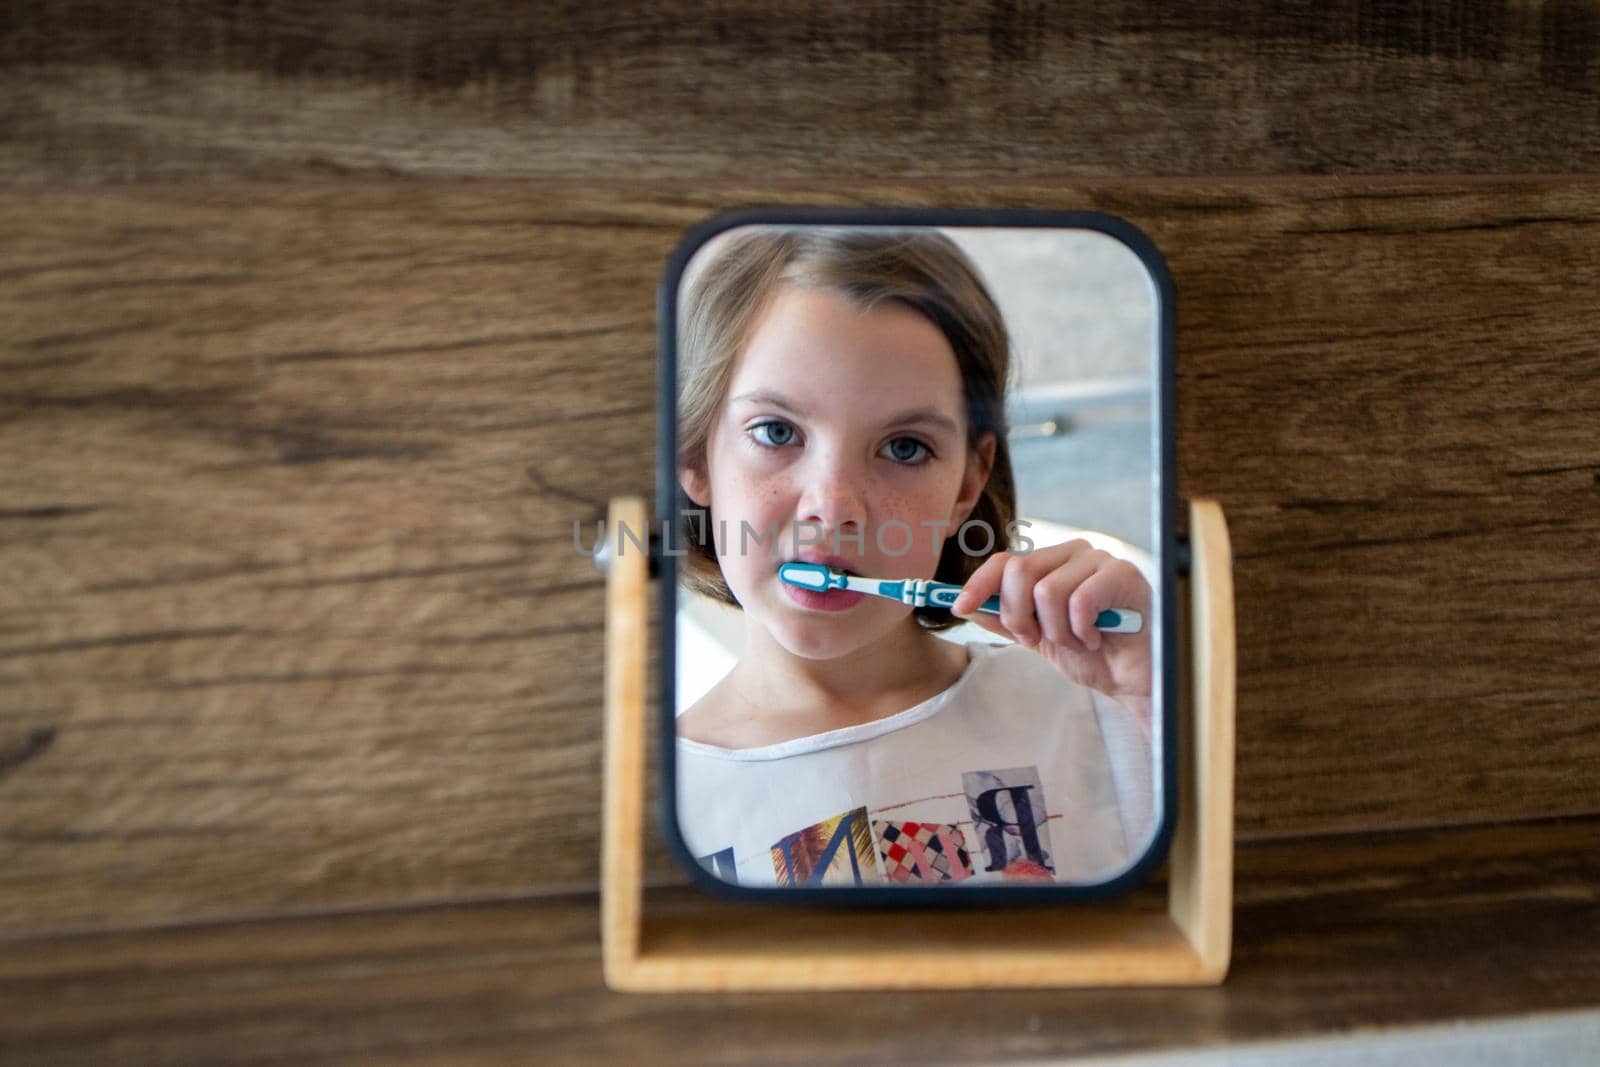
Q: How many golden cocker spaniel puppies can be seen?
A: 0